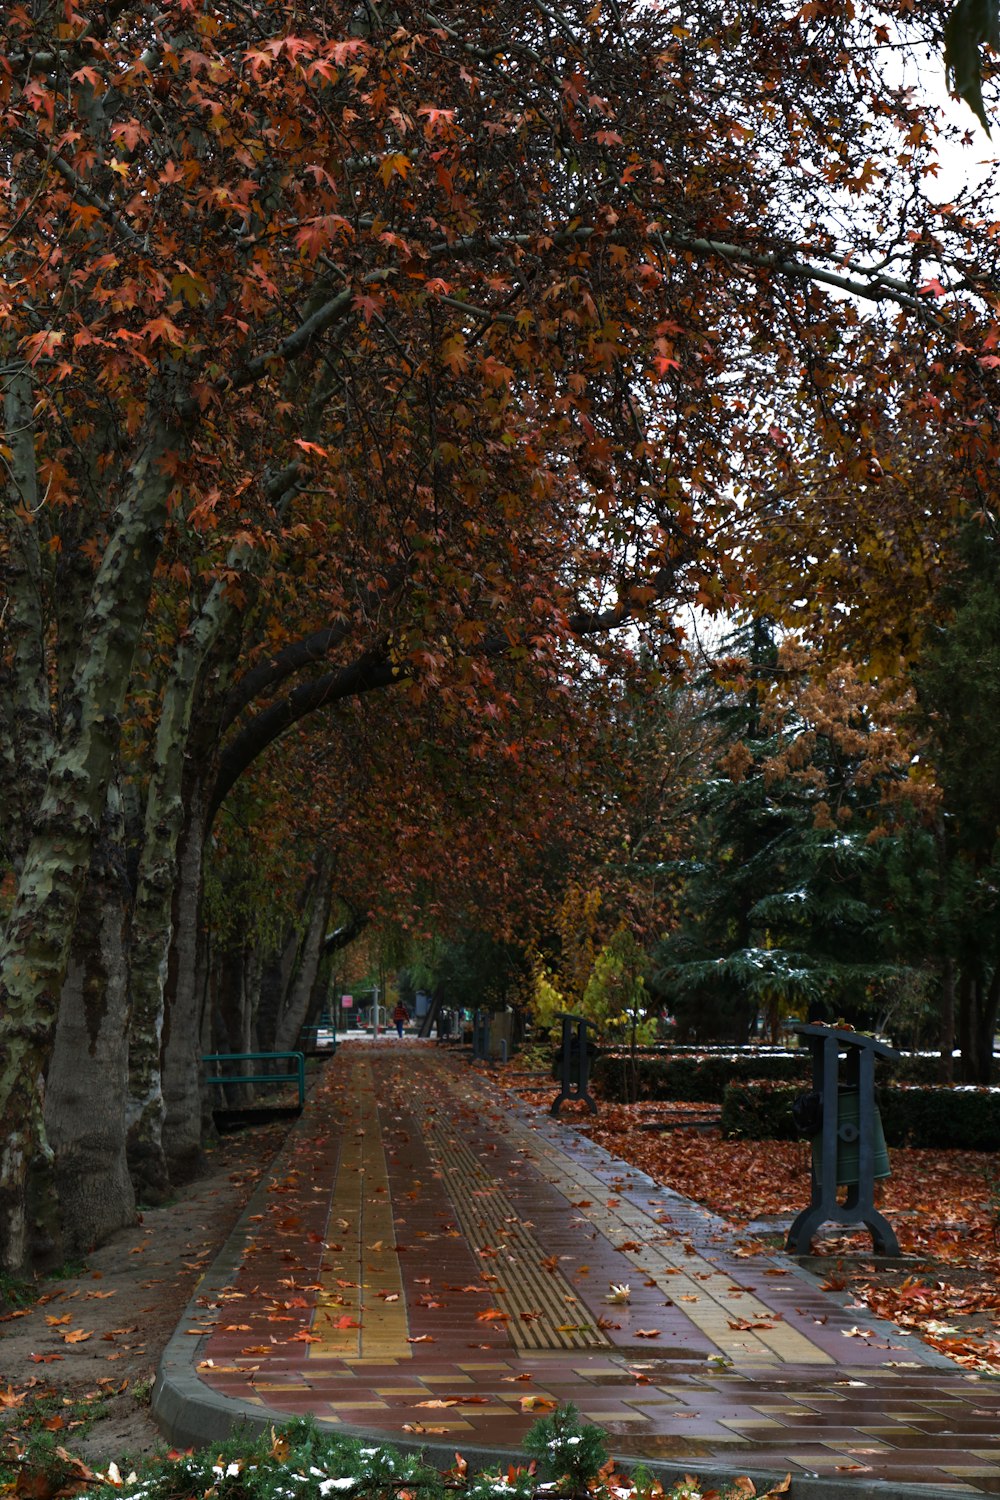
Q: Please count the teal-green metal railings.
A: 2